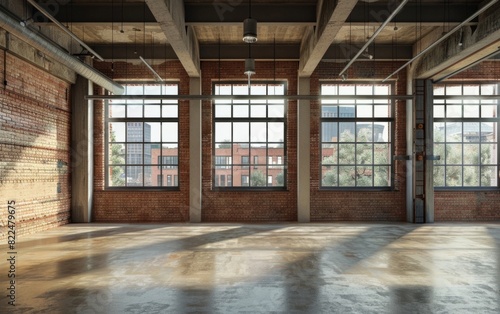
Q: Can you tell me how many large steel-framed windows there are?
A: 4